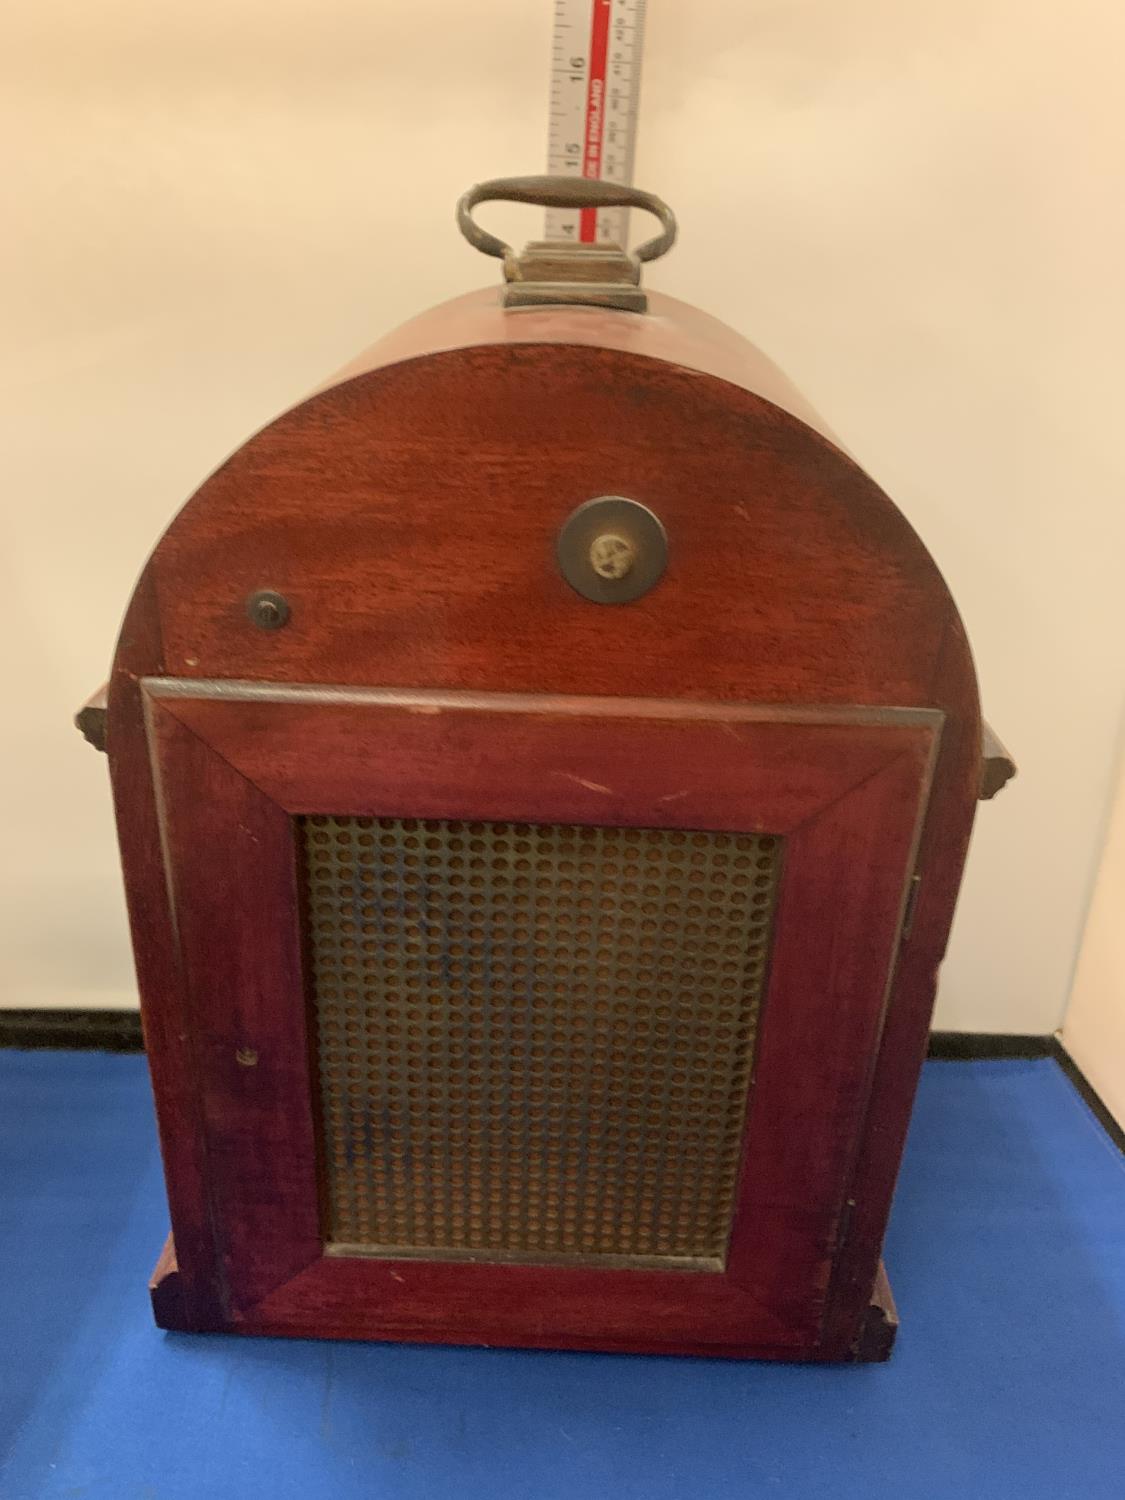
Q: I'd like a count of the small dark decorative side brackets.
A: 2